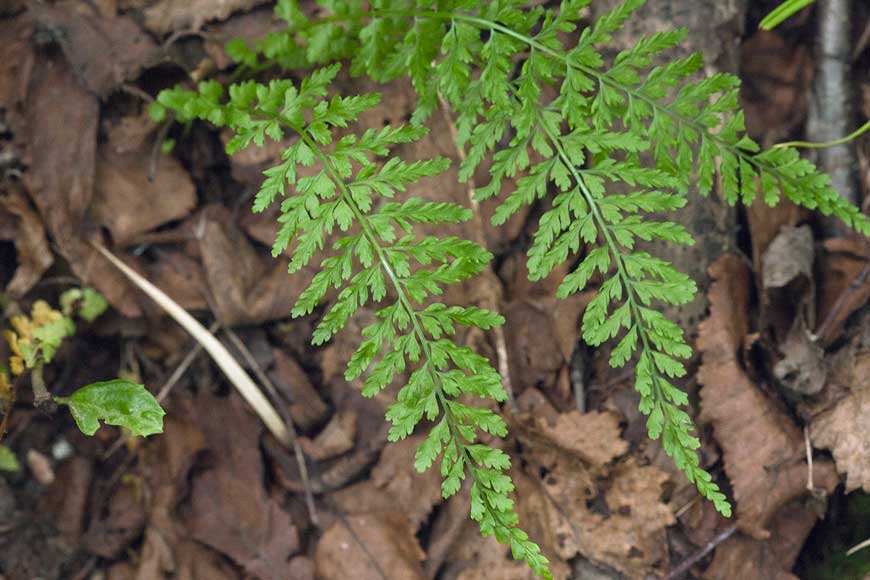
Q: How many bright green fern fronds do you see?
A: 3